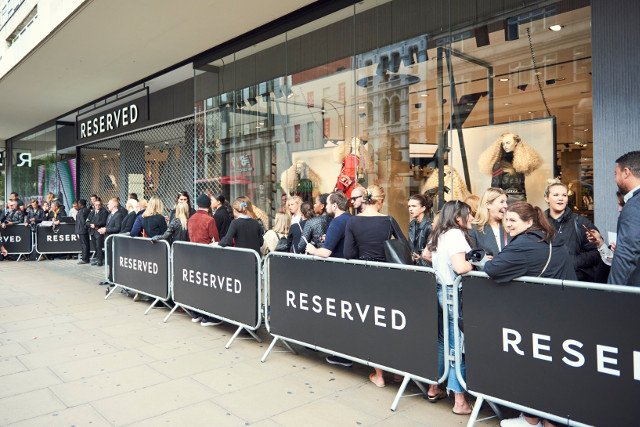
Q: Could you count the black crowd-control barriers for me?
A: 6